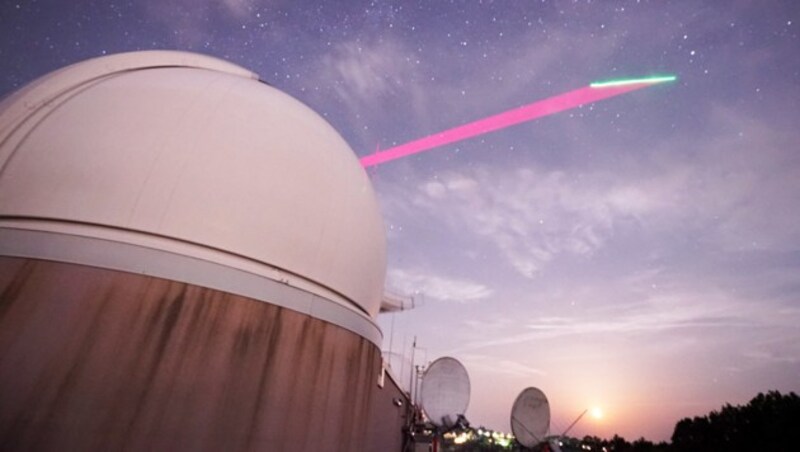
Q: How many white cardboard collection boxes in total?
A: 0